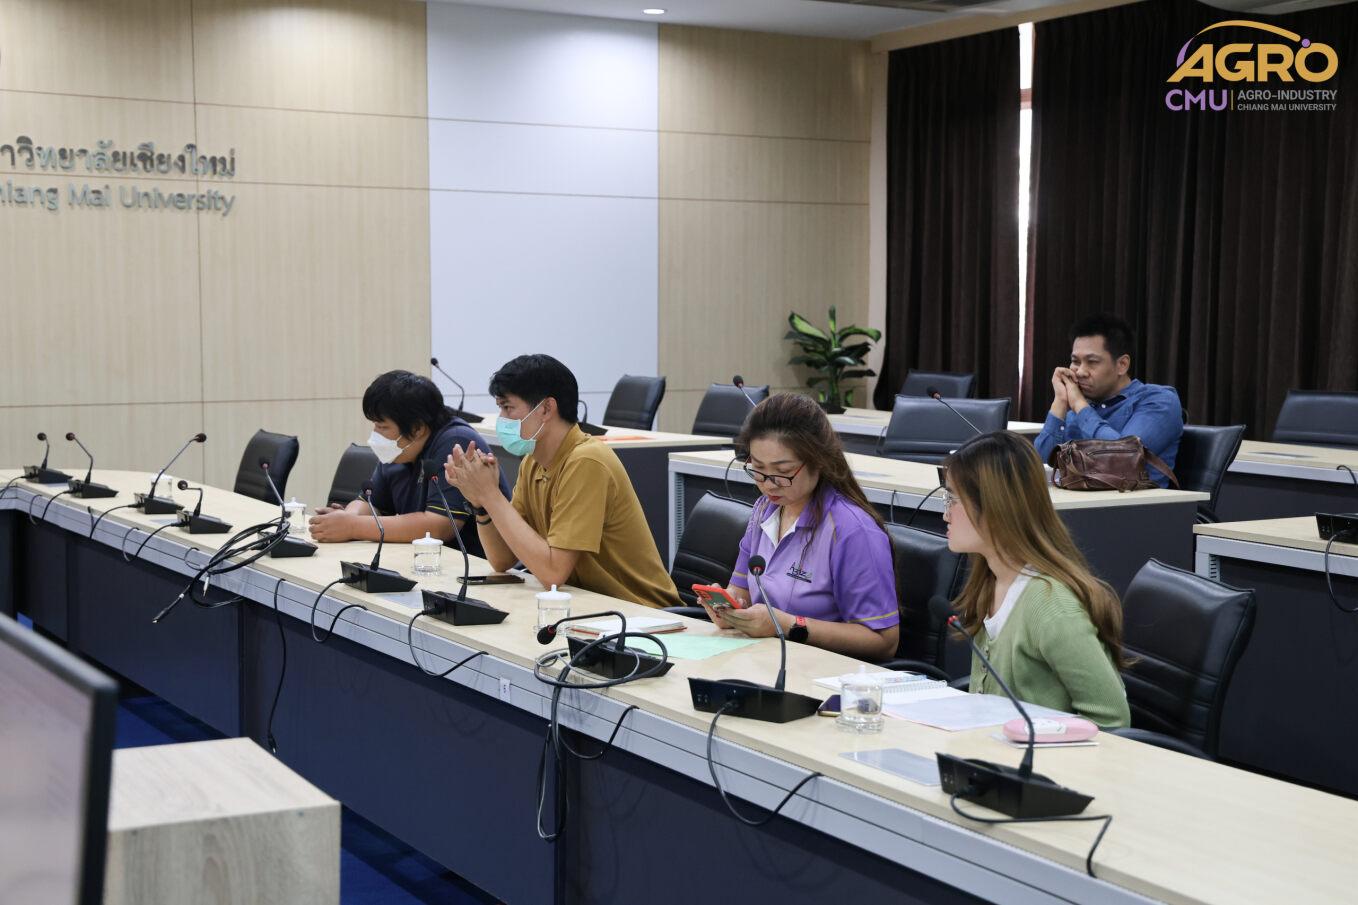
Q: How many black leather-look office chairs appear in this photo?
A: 11